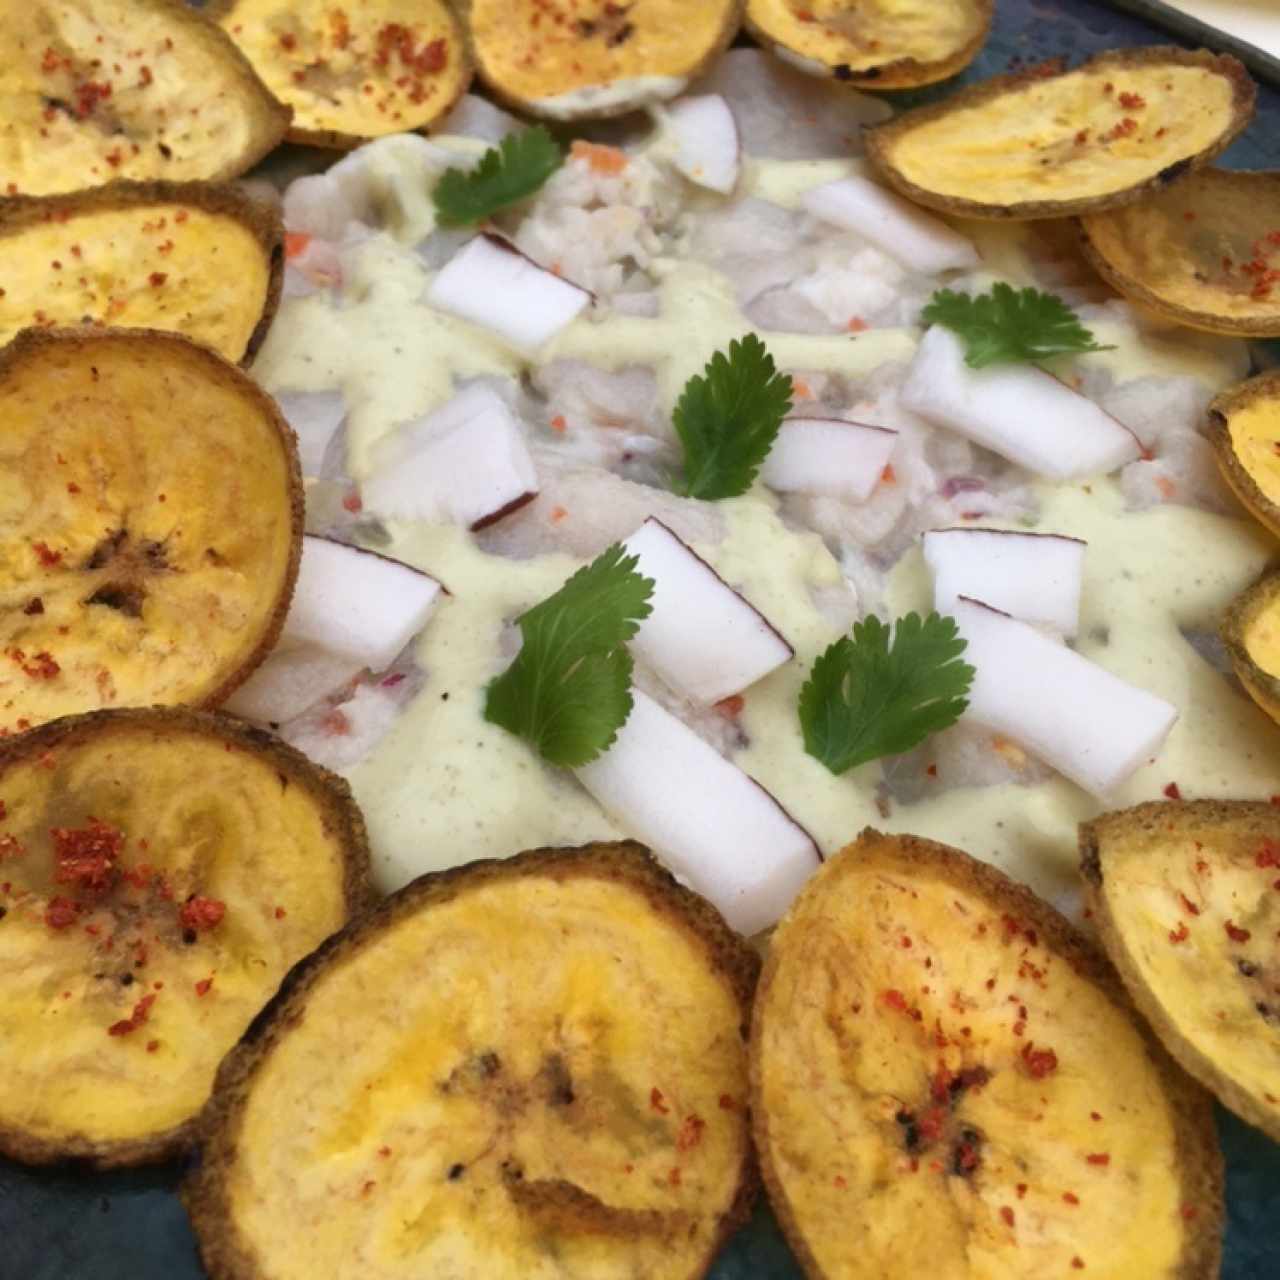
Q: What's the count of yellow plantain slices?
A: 14